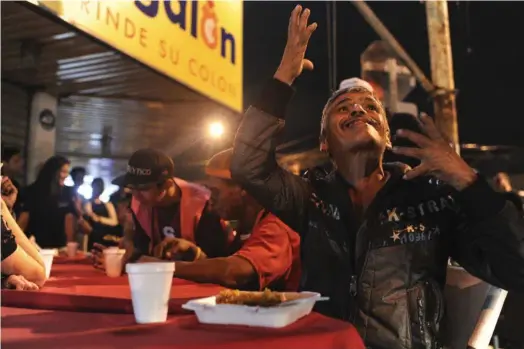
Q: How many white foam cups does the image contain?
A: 4